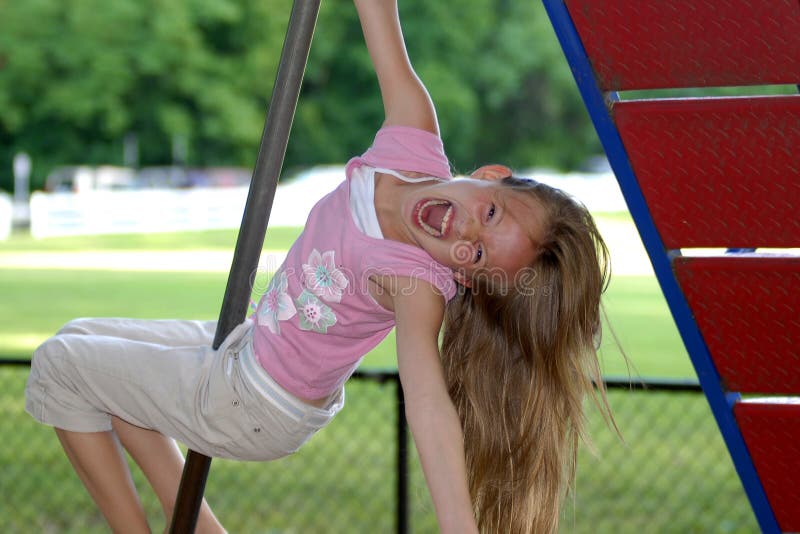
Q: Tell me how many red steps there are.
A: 4